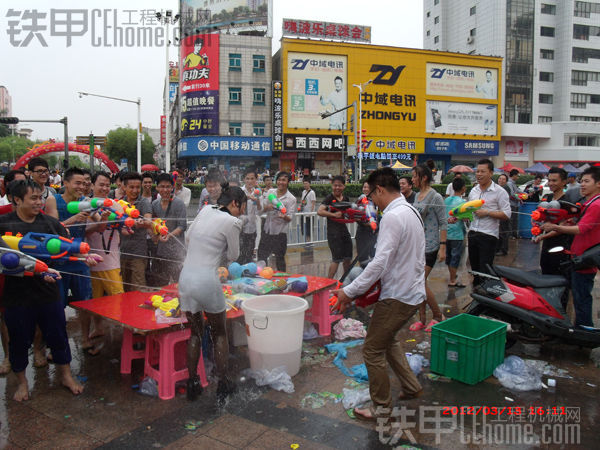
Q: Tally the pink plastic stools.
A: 3